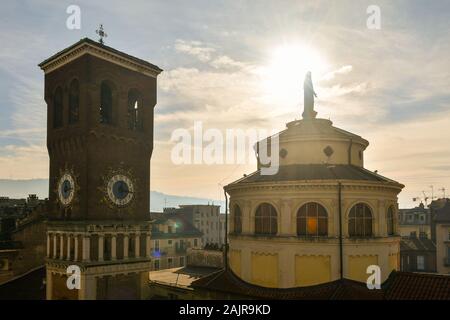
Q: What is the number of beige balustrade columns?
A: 11